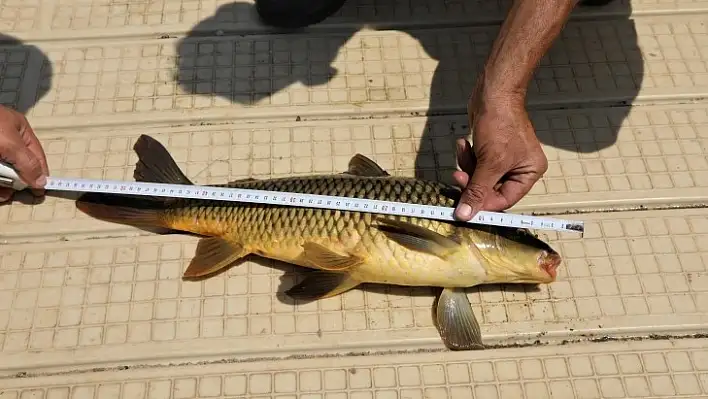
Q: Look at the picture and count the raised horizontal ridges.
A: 4